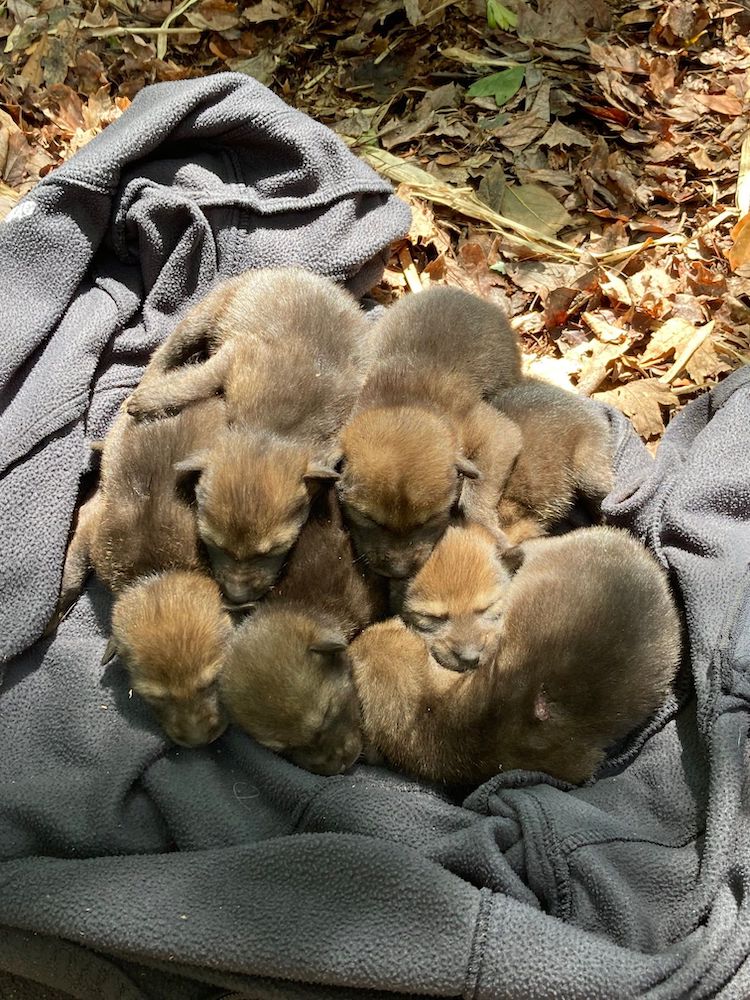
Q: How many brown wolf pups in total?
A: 6